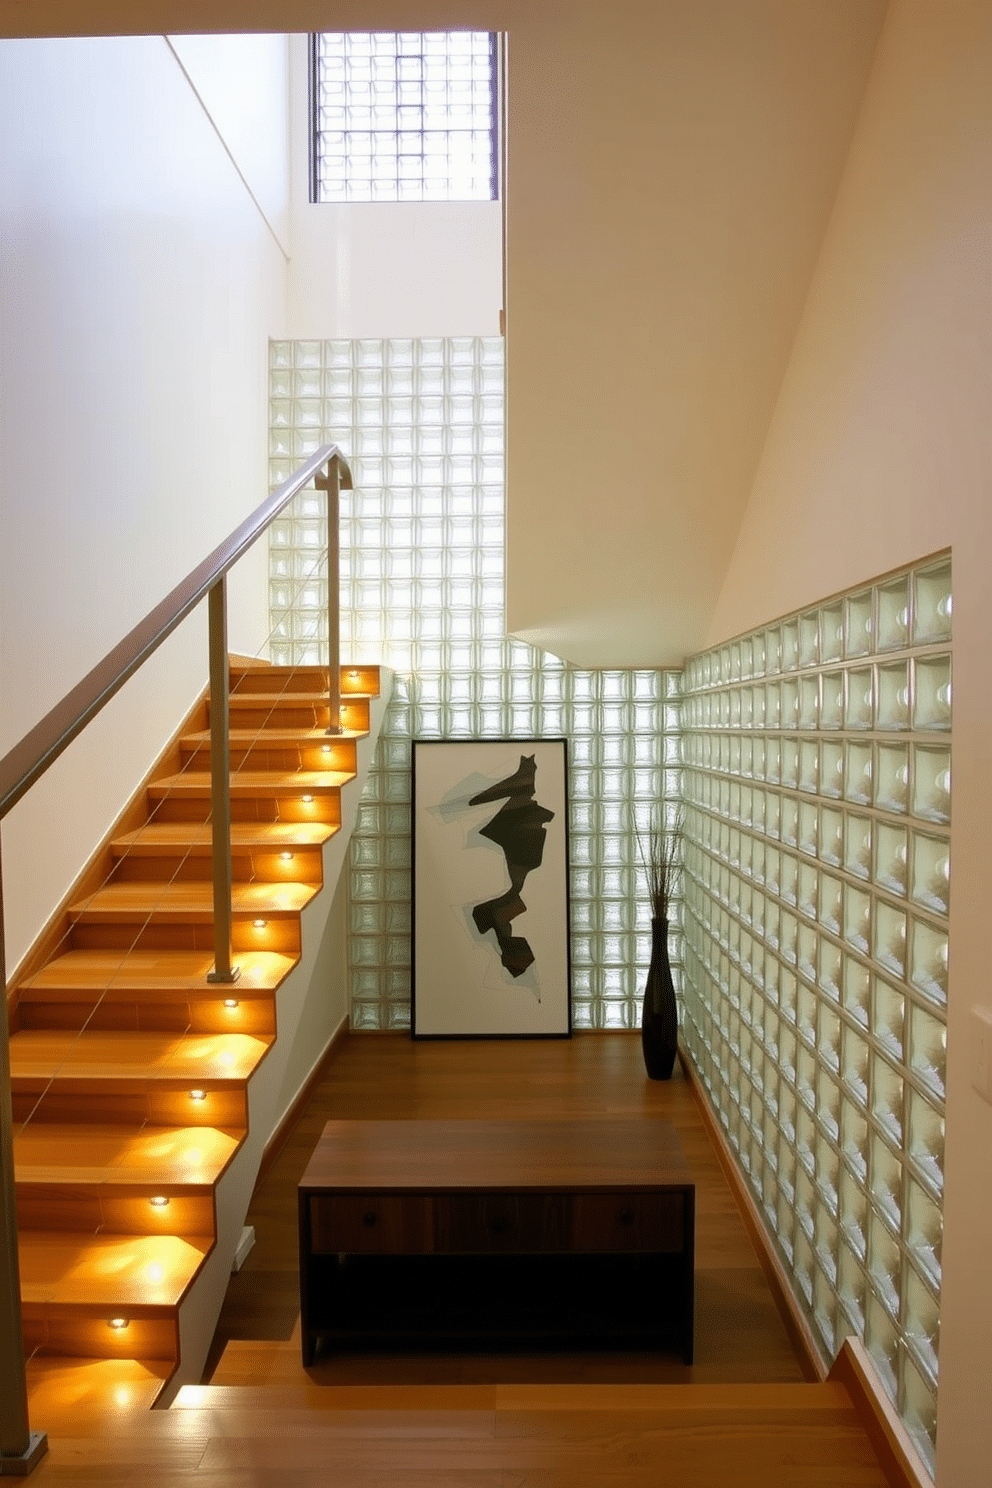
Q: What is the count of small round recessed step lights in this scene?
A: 10